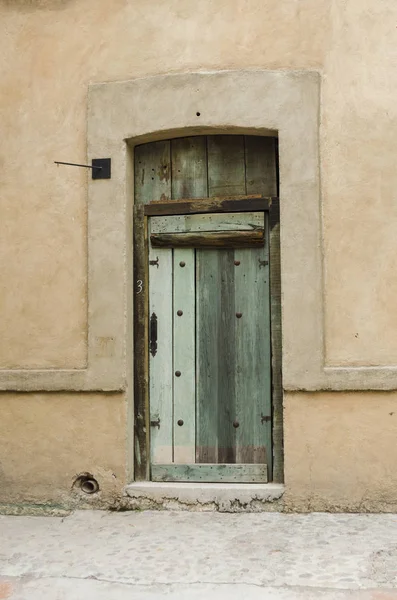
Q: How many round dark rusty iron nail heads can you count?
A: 7